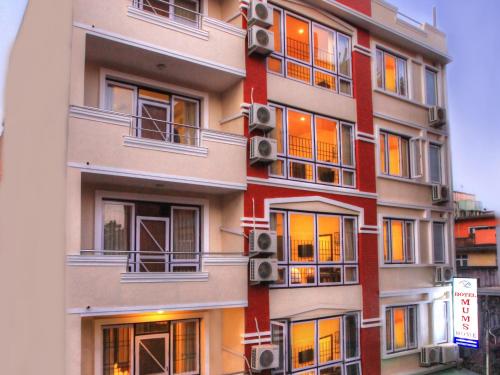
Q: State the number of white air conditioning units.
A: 12